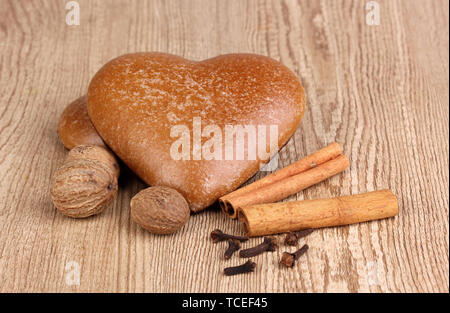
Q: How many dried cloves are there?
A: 6